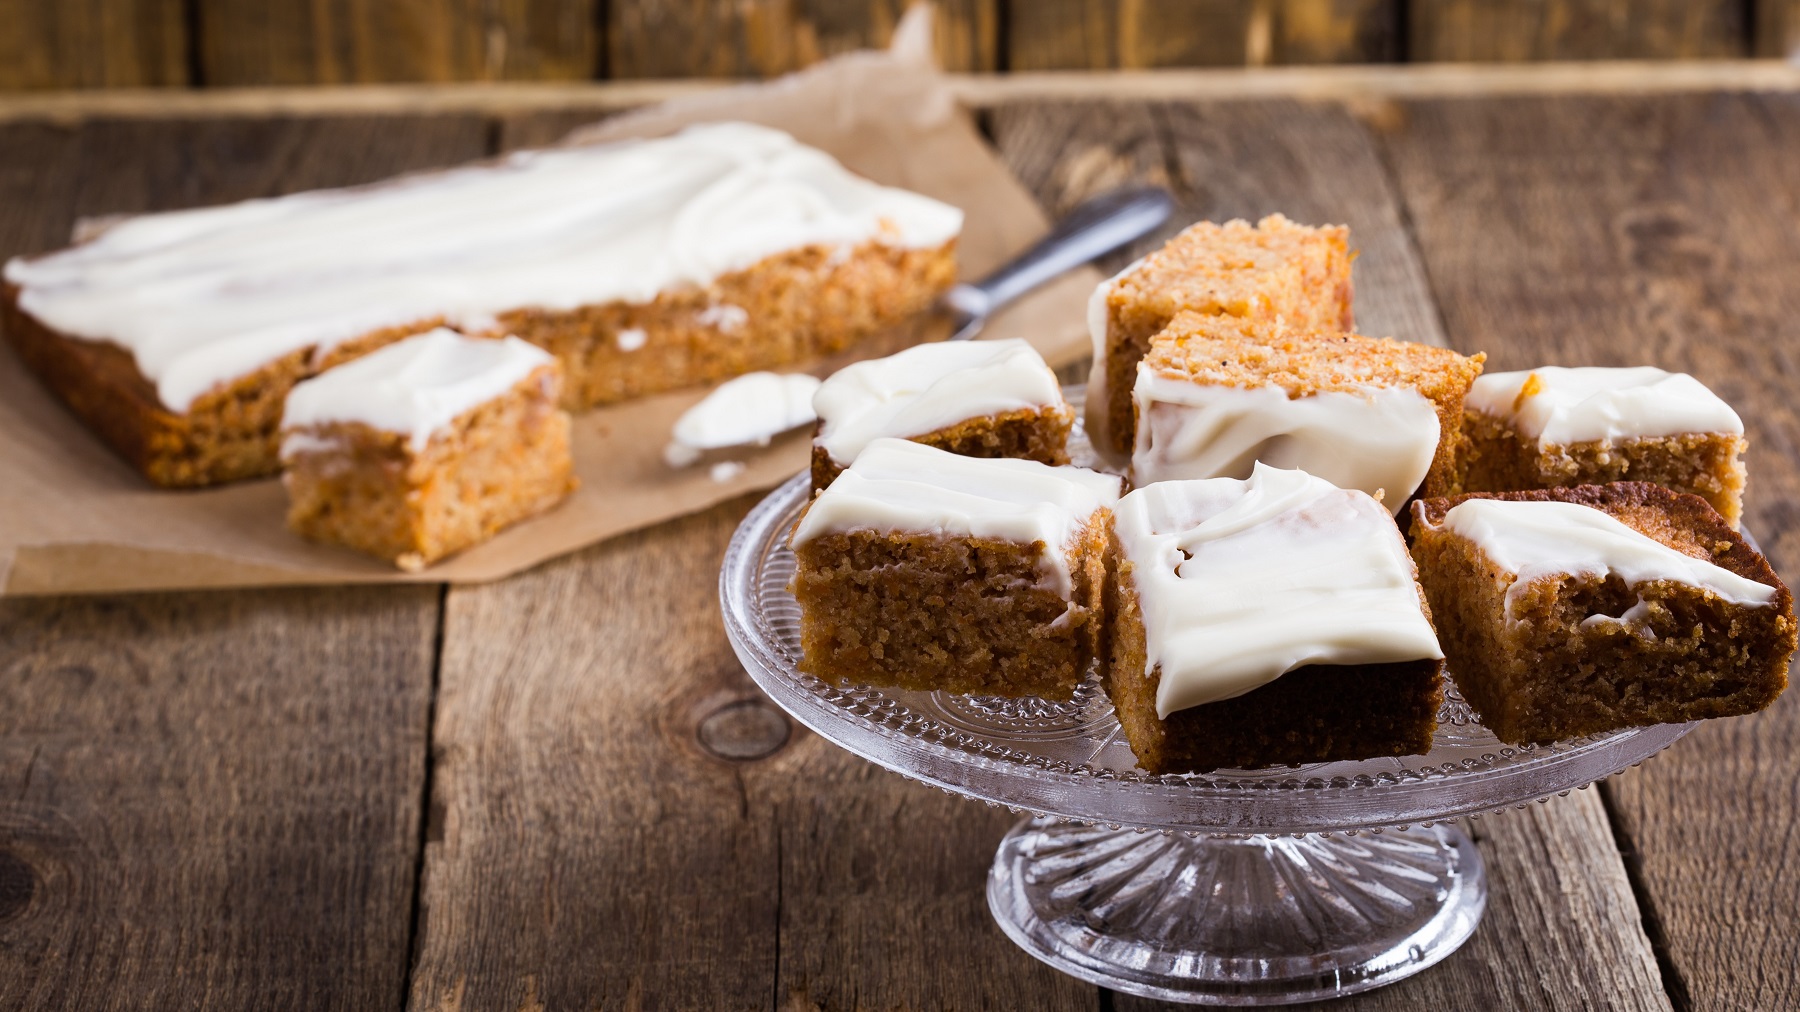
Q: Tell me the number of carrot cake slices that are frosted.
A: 8